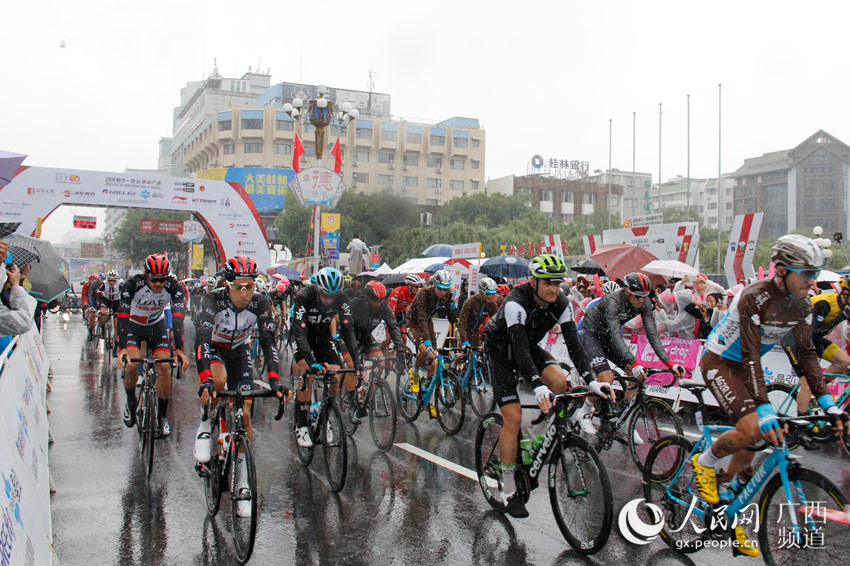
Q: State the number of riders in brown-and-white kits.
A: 3